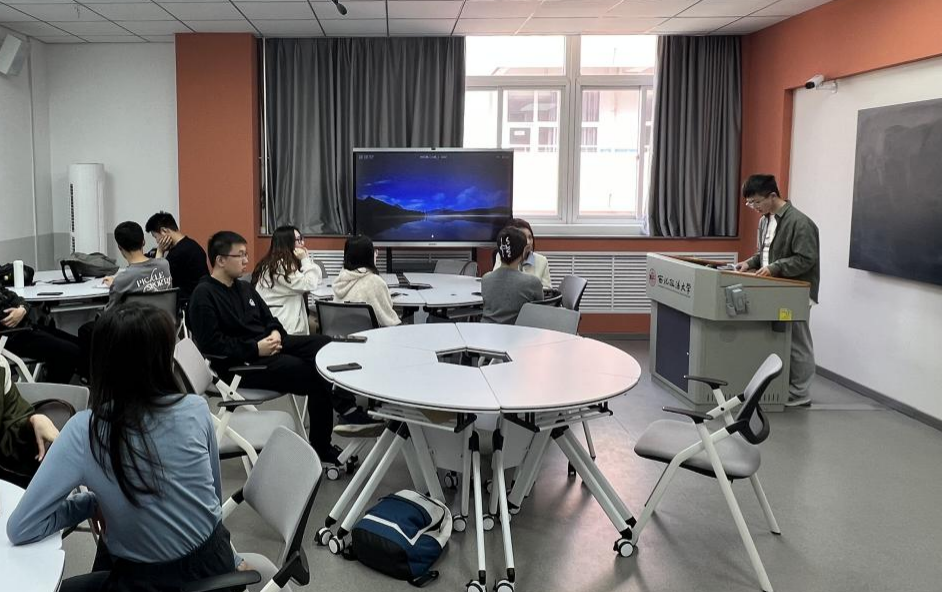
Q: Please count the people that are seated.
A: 10